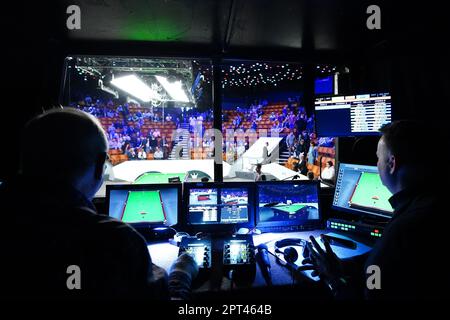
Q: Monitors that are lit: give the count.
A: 5